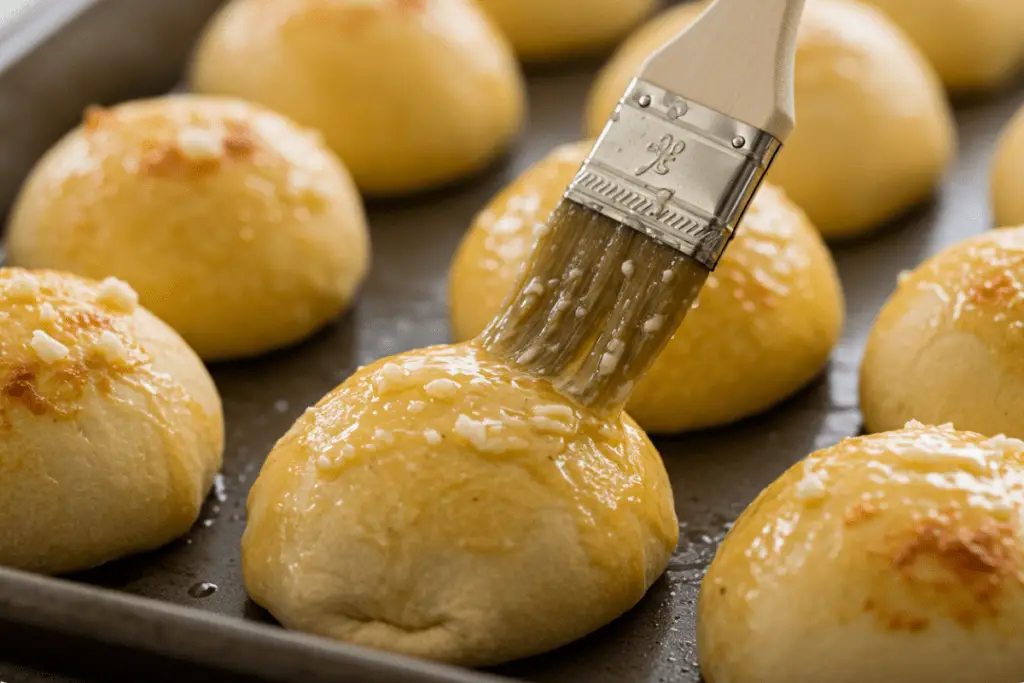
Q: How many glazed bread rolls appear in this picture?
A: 11